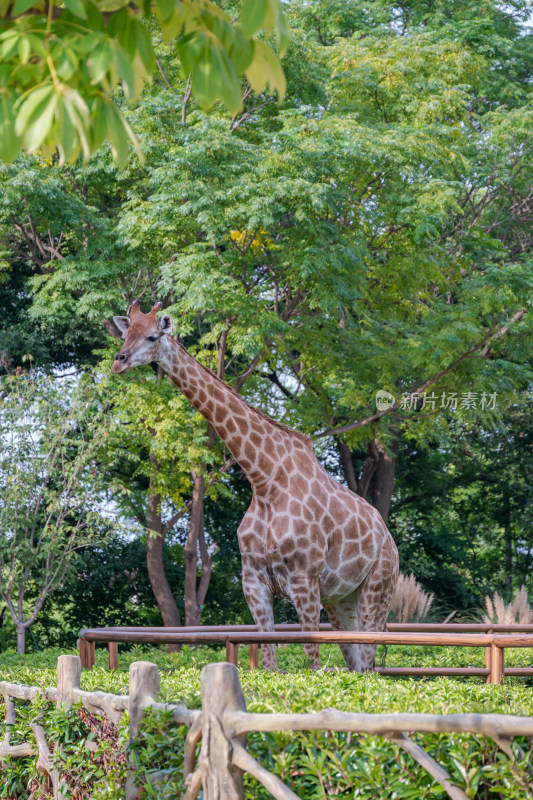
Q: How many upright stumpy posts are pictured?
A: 3